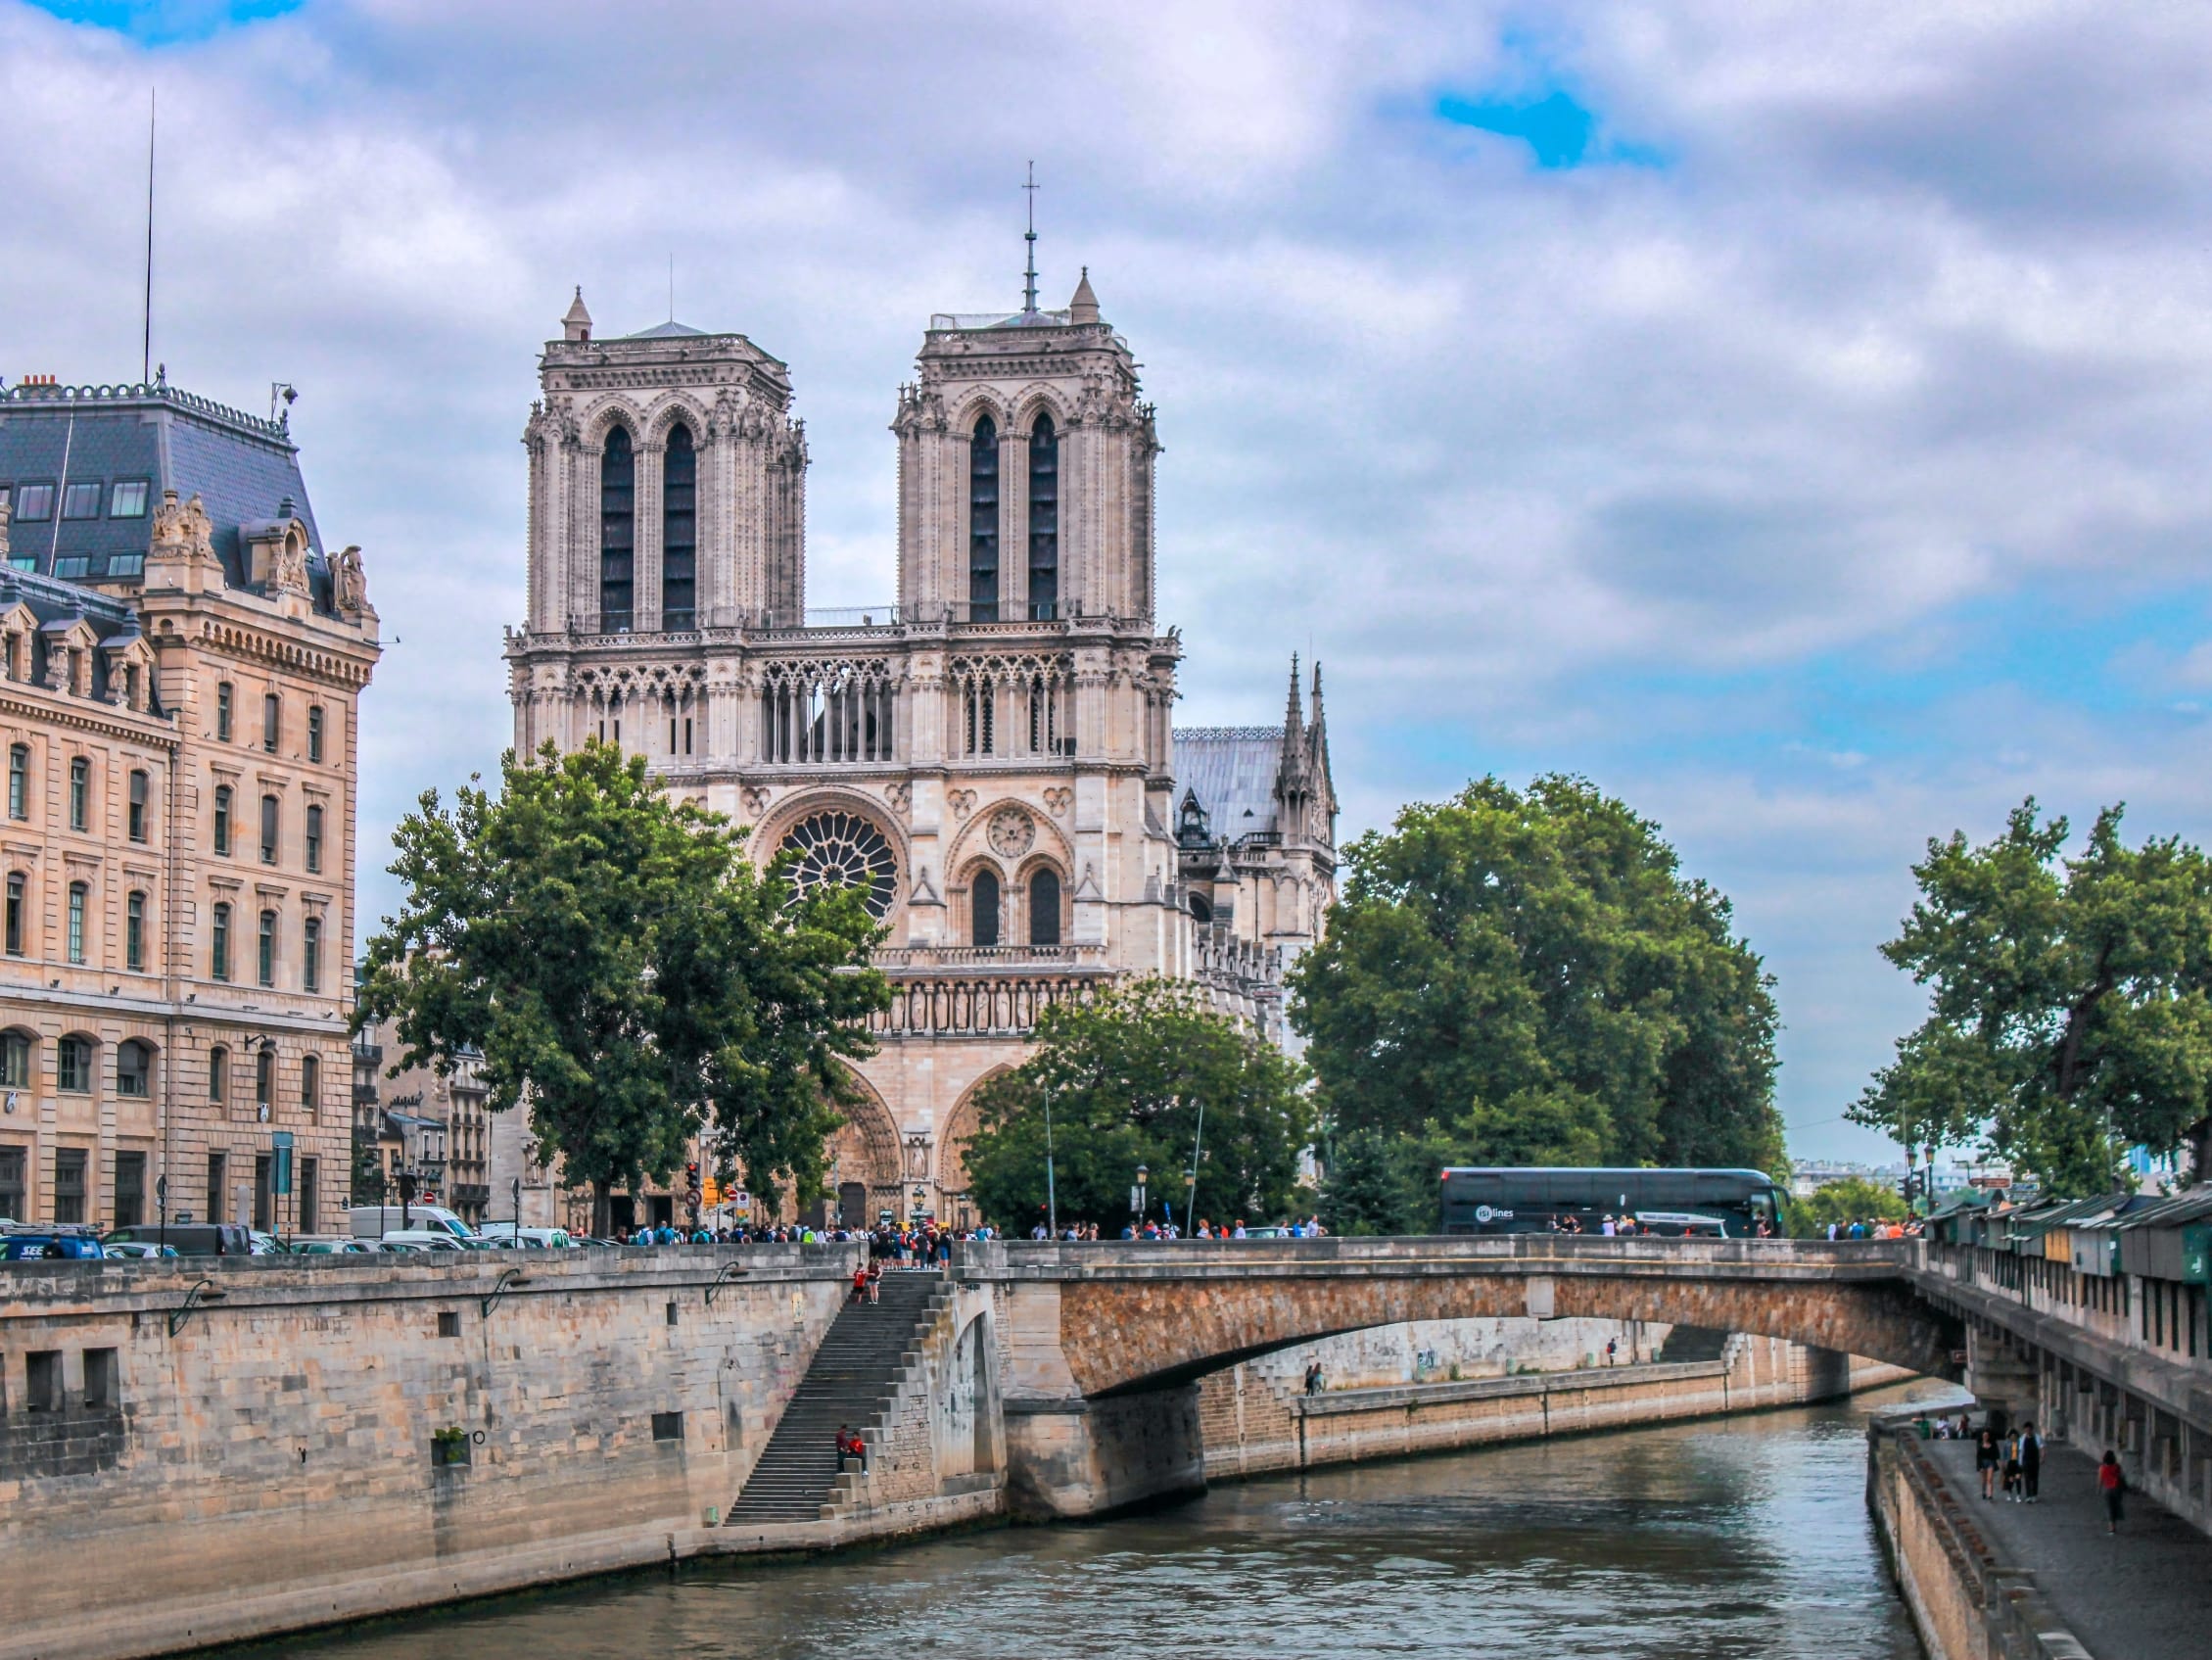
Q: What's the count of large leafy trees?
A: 4